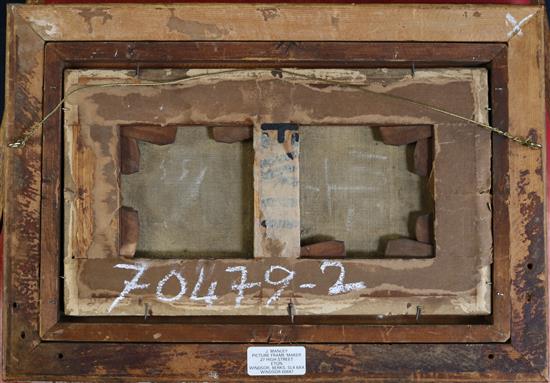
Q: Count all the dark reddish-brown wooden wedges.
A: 9